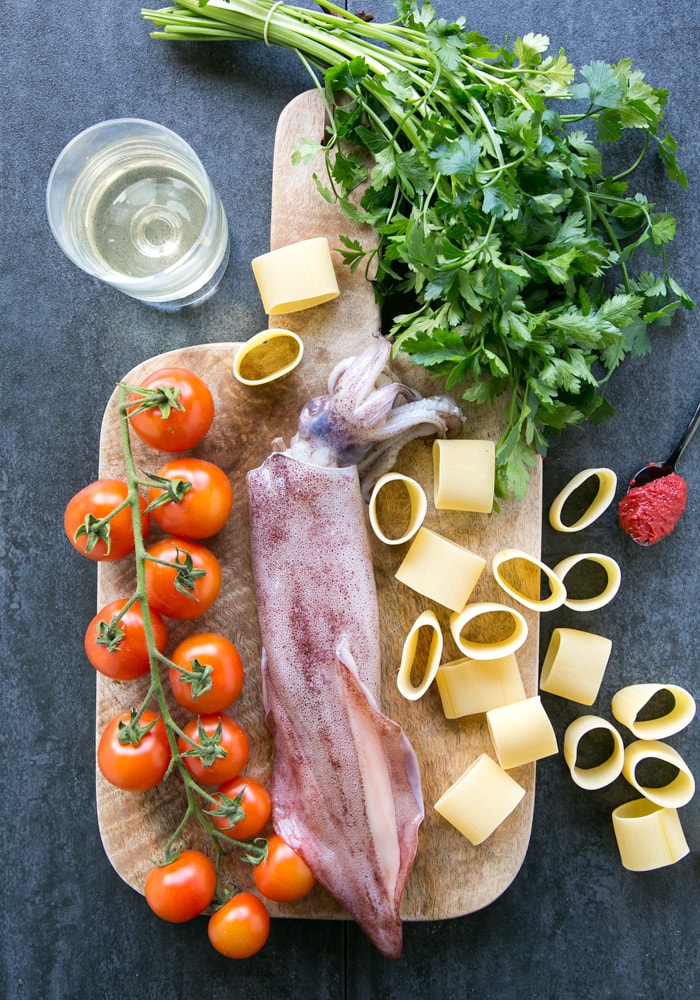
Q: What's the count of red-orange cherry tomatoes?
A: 12